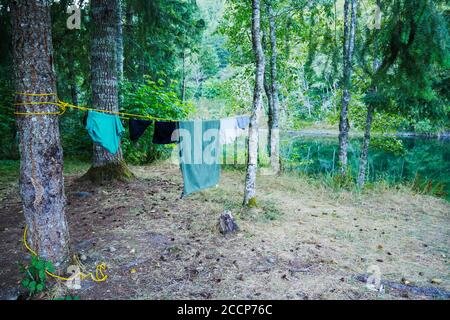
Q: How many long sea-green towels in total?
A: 1